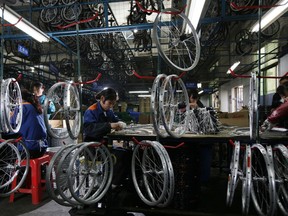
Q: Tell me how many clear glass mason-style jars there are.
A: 0